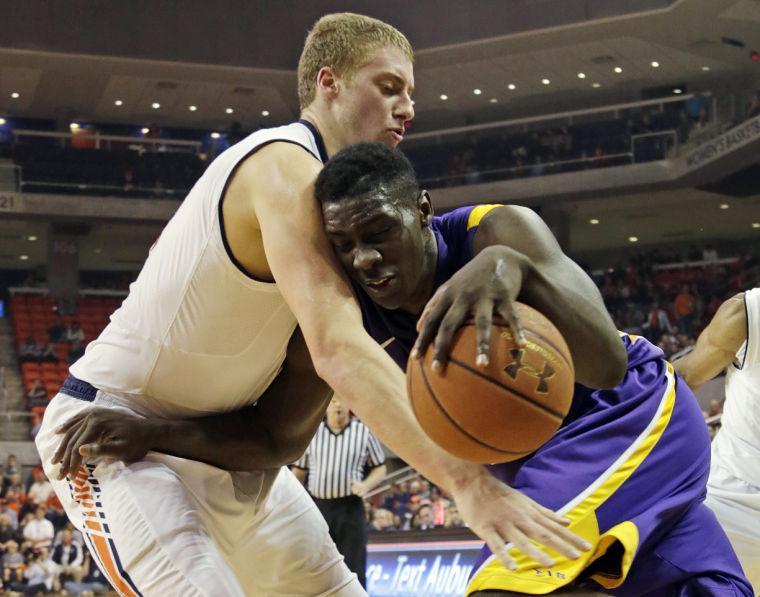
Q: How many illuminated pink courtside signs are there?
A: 0